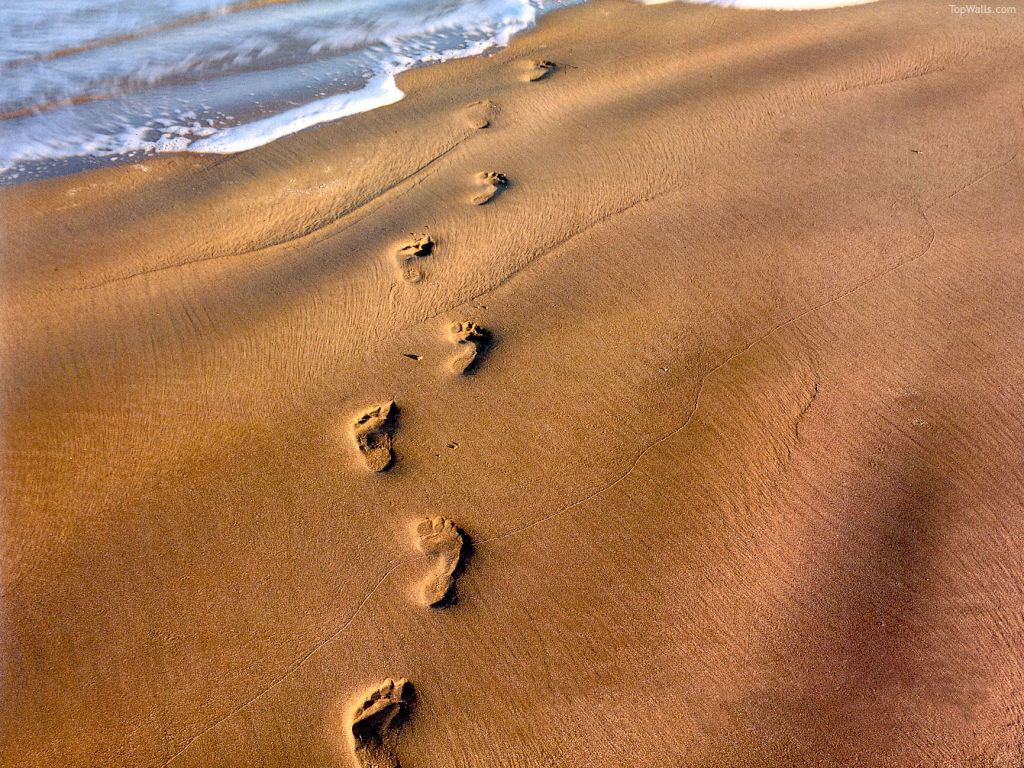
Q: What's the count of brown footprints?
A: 8